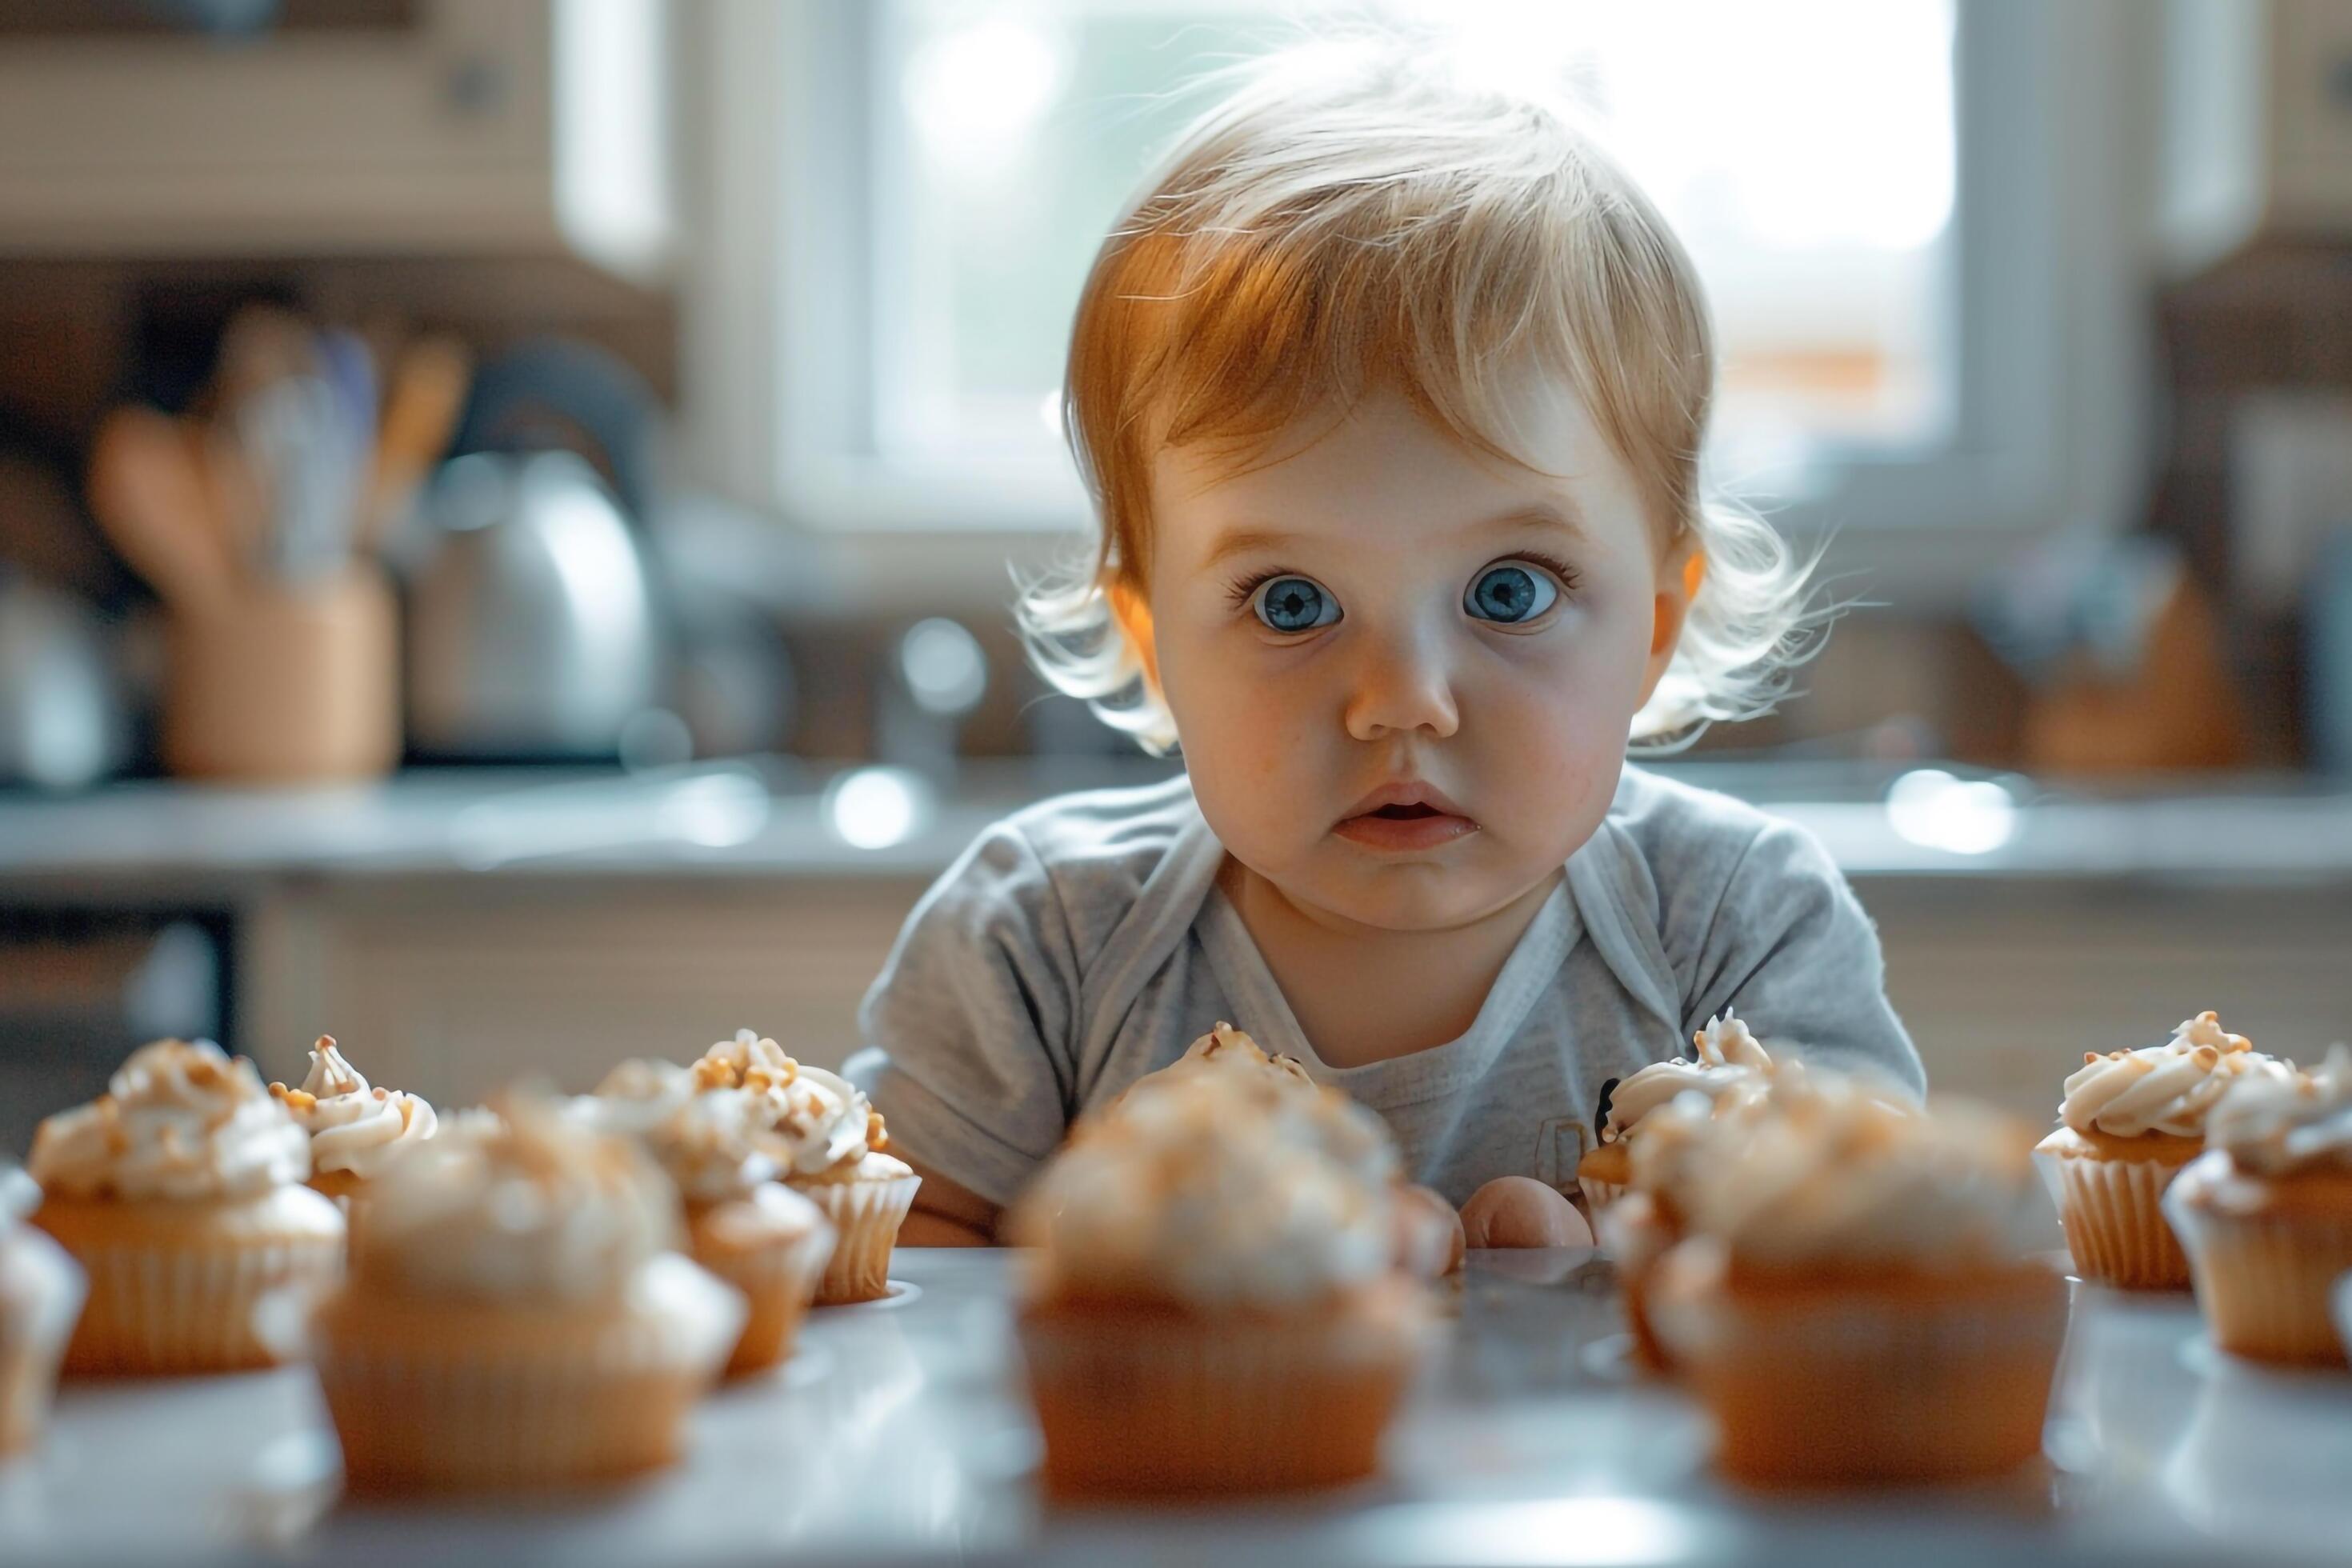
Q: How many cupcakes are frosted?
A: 13